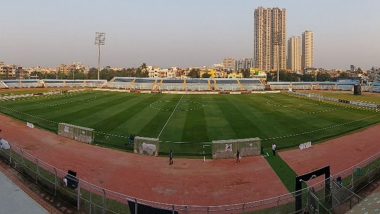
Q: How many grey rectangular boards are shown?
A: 3